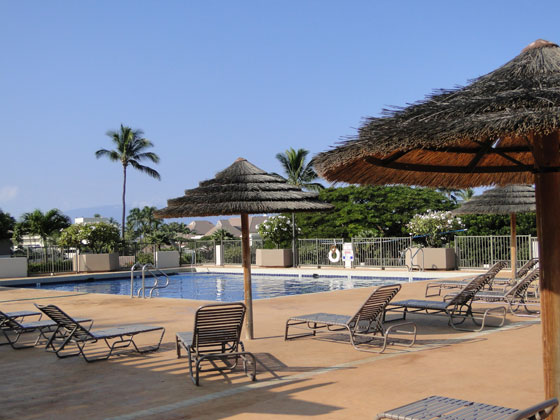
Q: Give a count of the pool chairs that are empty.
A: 10